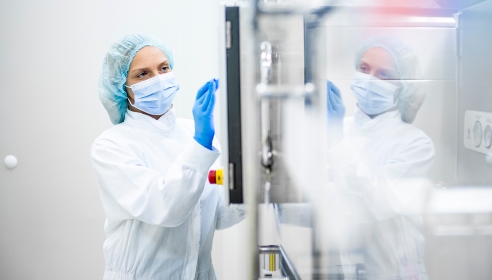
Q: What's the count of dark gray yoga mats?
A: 0